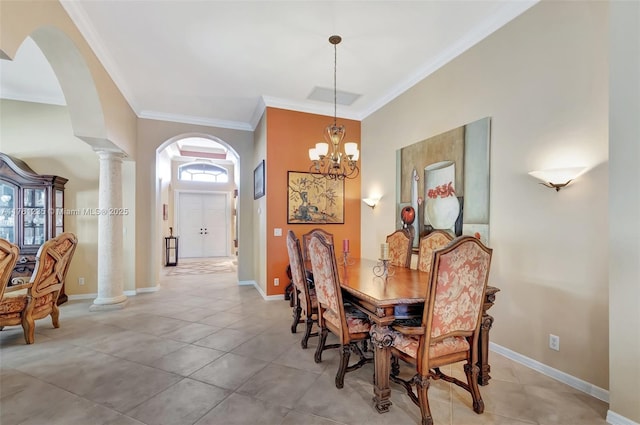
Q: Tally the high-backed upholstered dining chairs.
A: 6